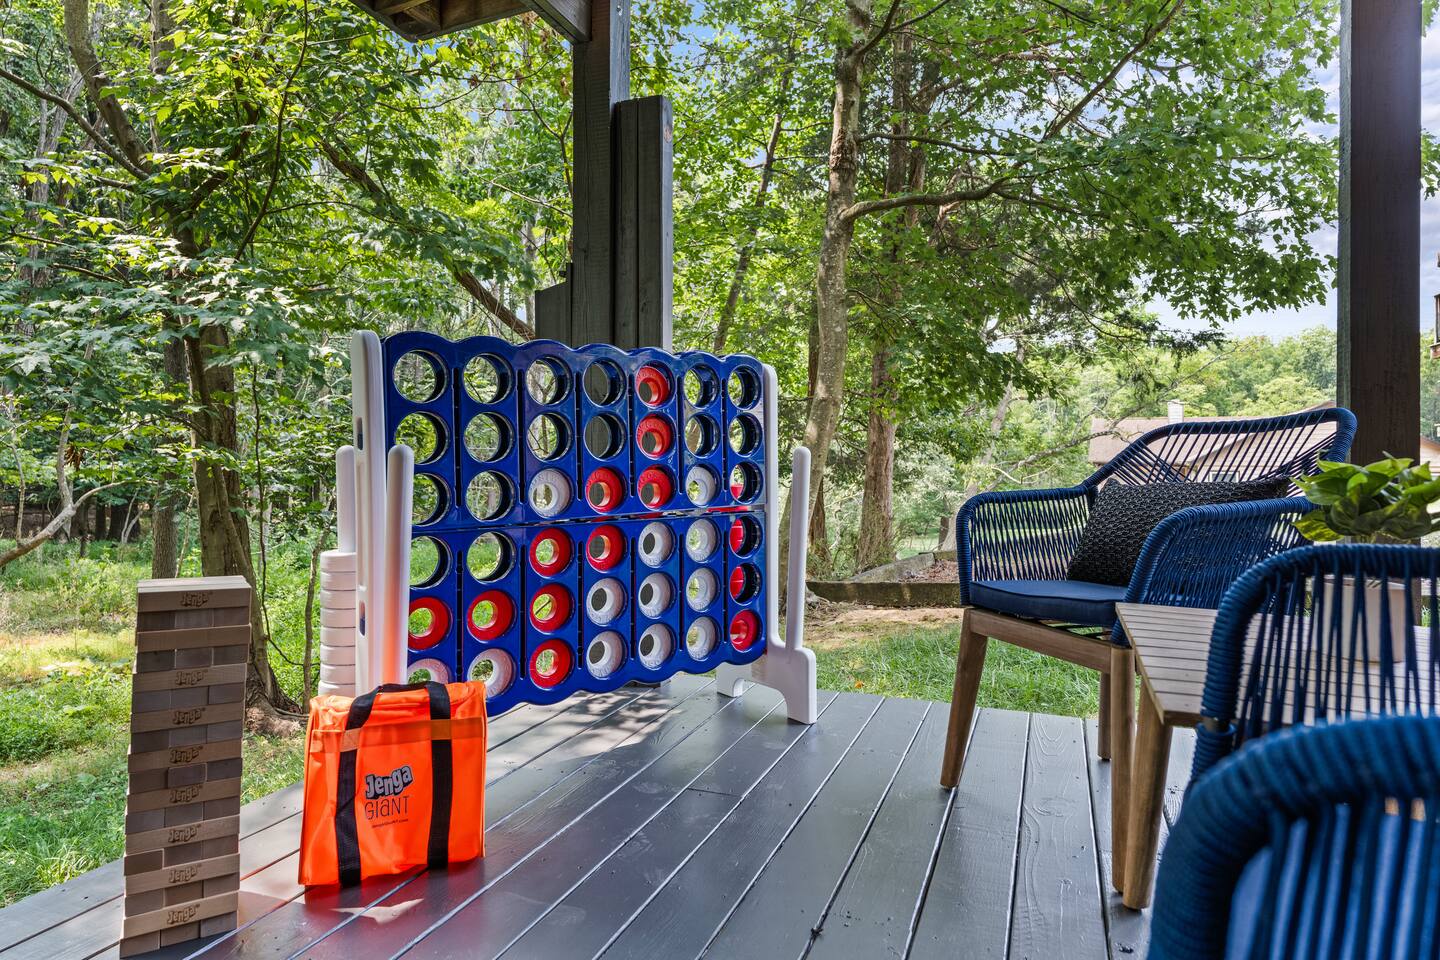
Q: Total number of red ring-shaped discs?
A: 11